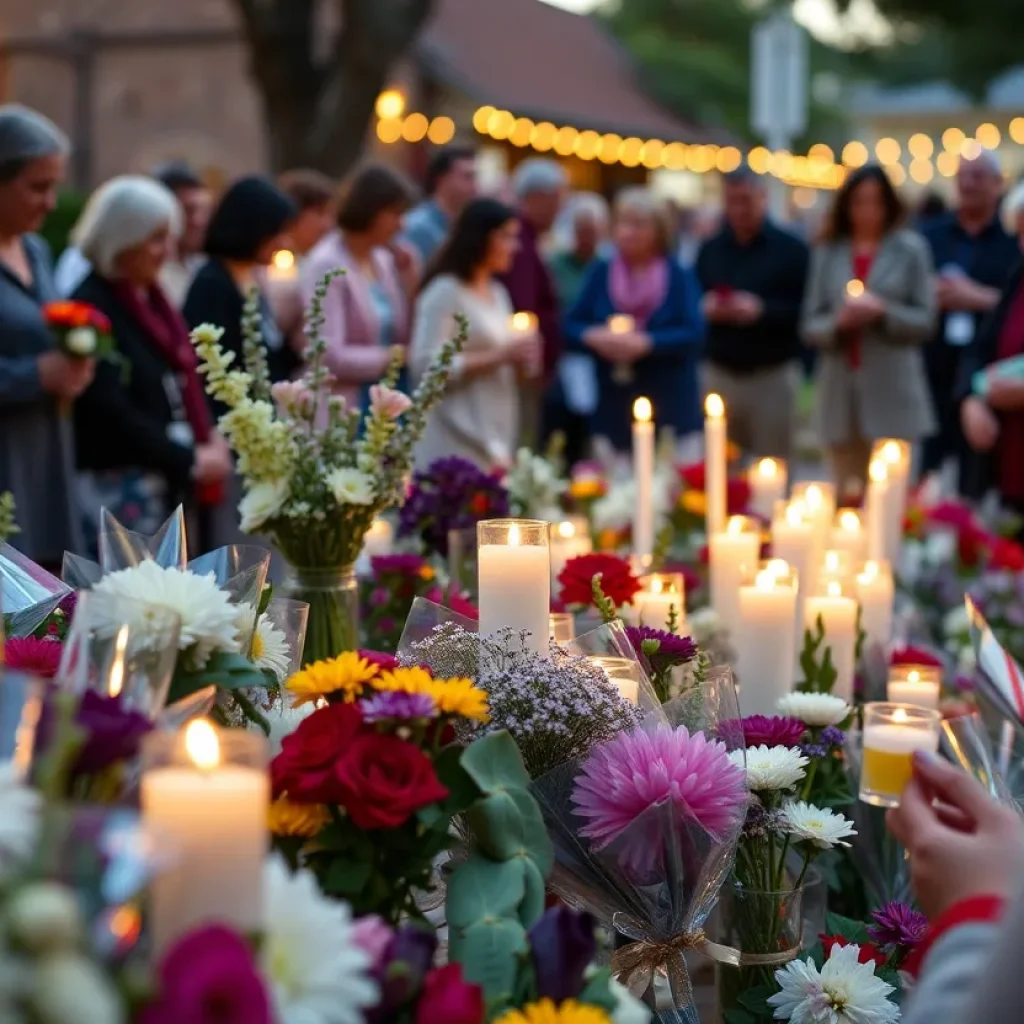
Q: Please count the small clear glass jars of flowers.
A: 2